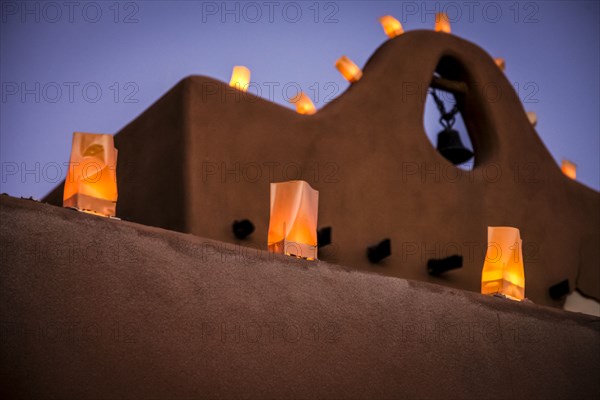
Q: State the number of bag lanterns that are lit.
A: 11